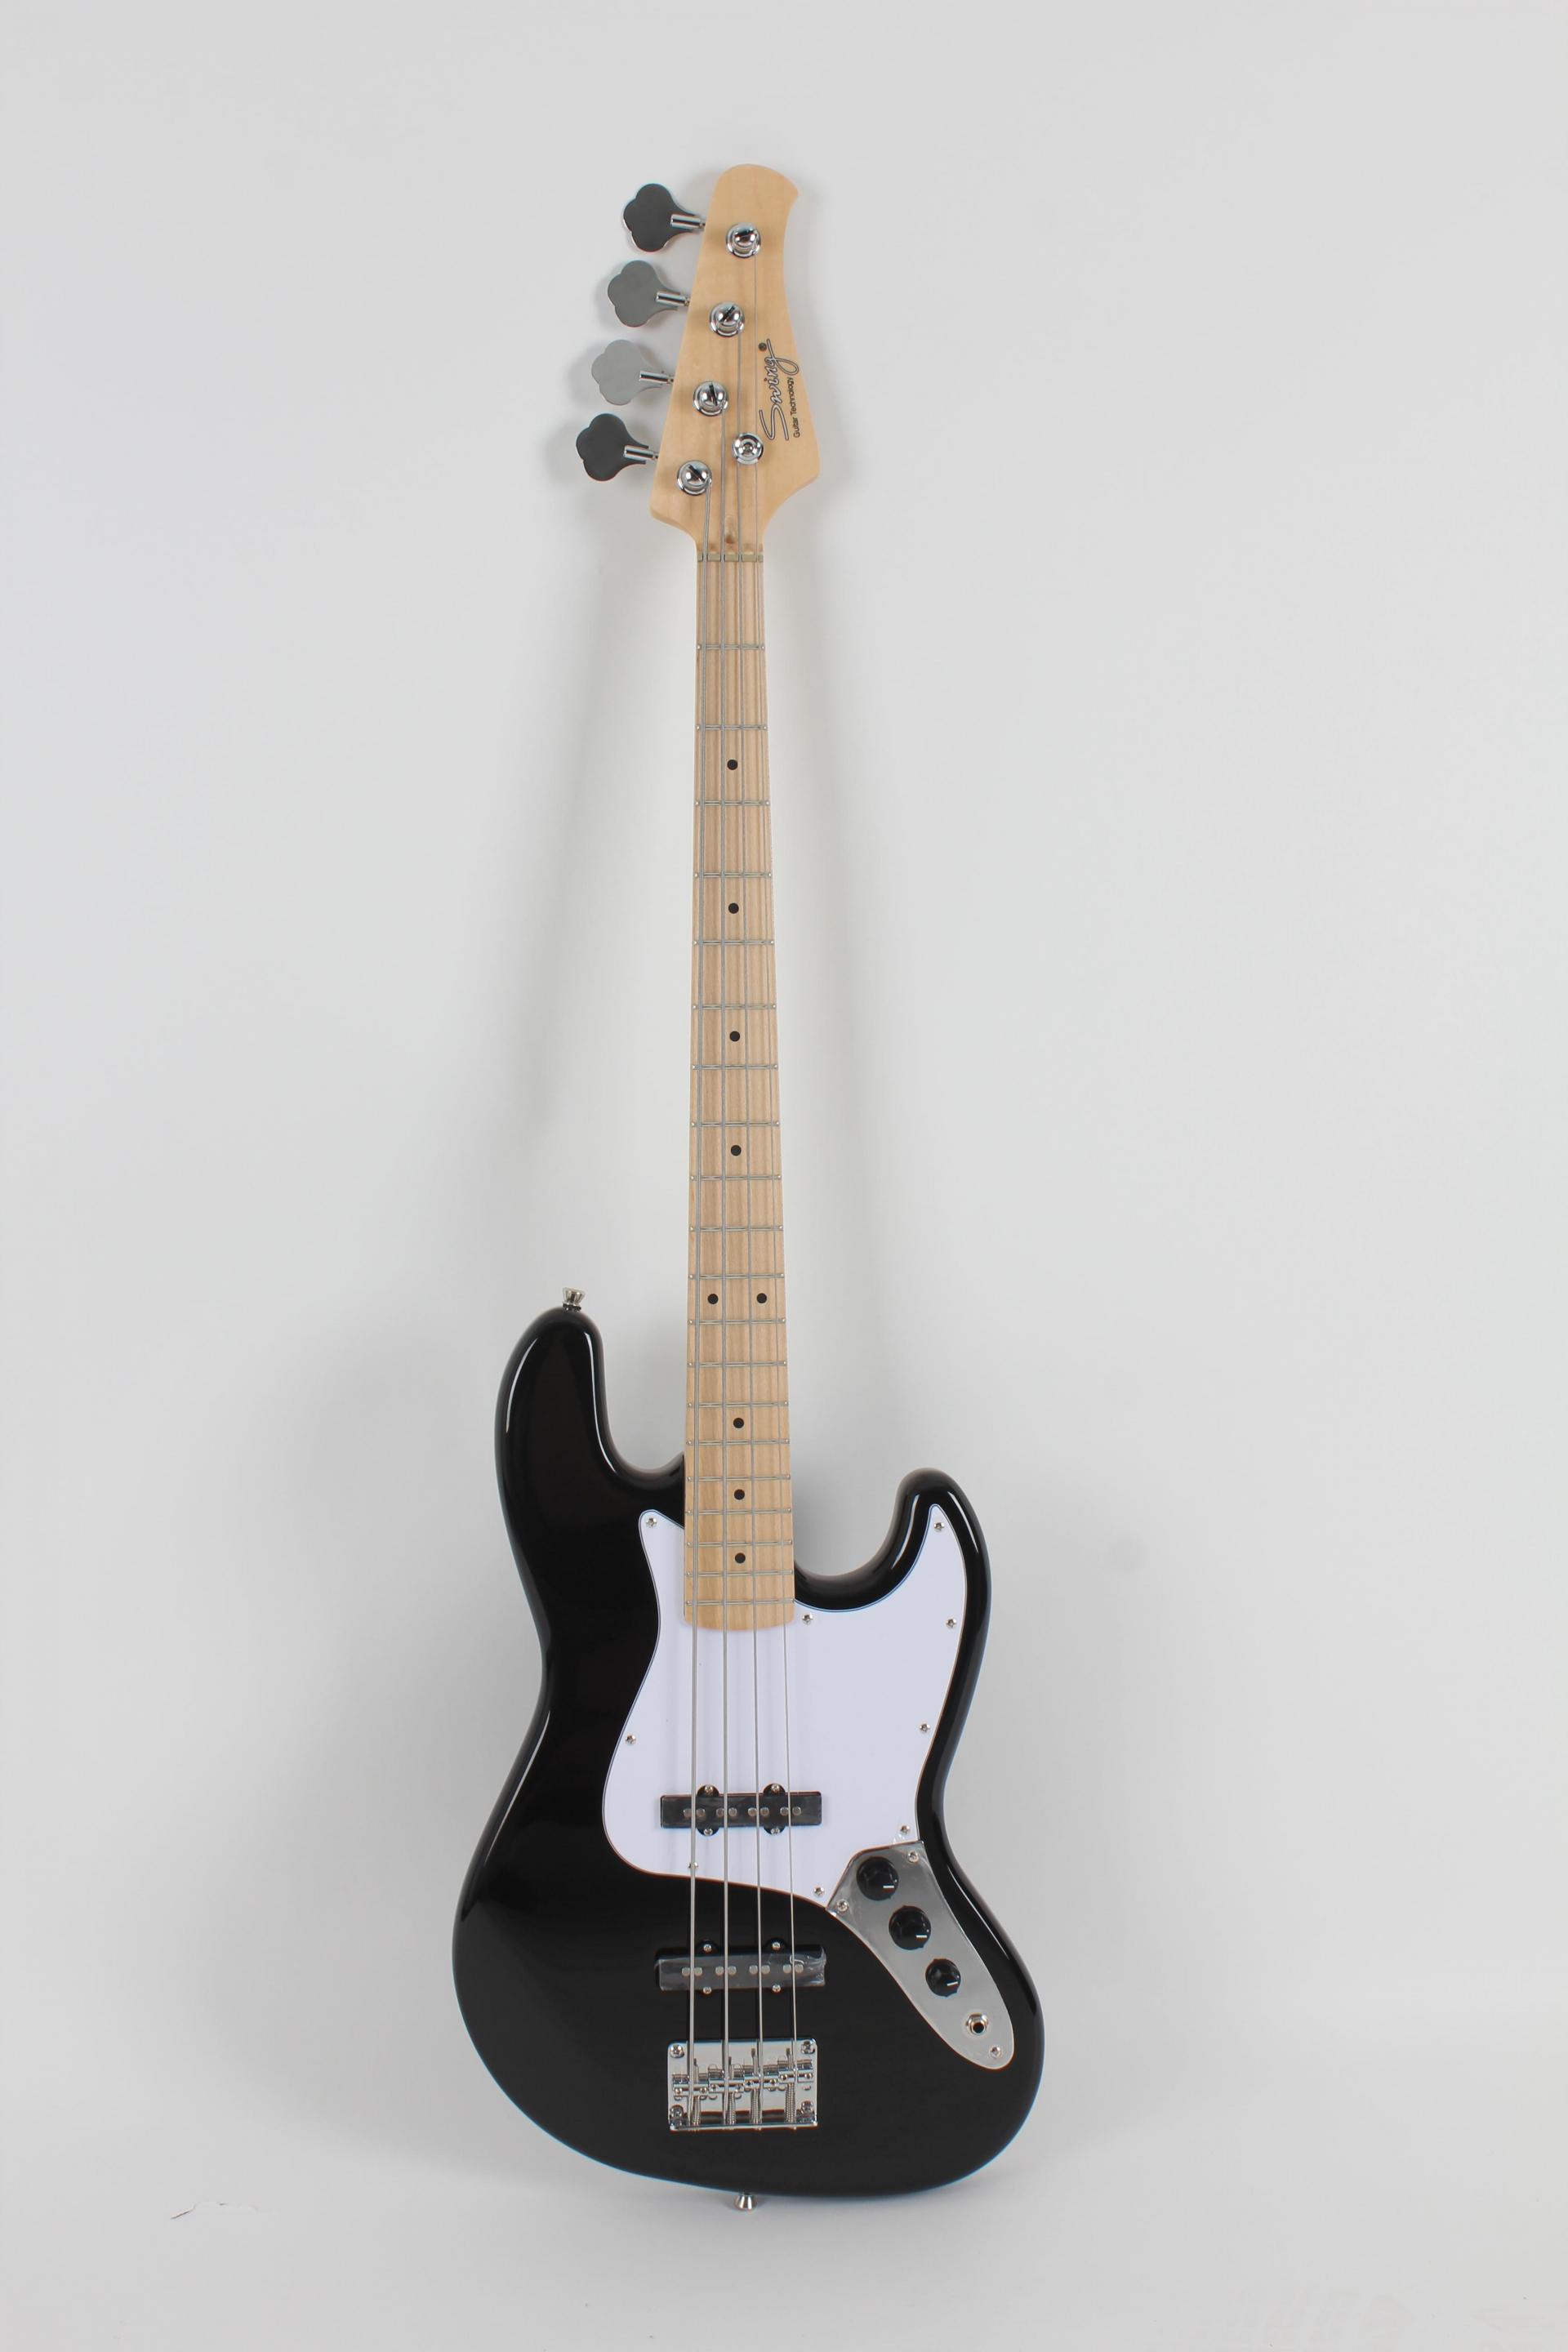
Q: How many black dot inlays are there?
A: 9